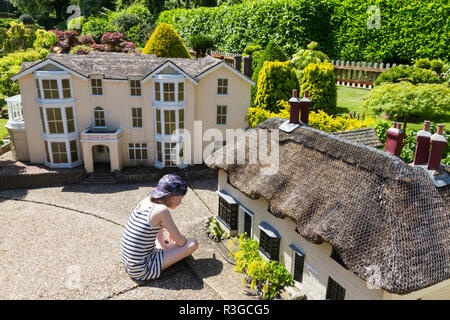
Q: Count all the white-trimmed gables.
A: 3